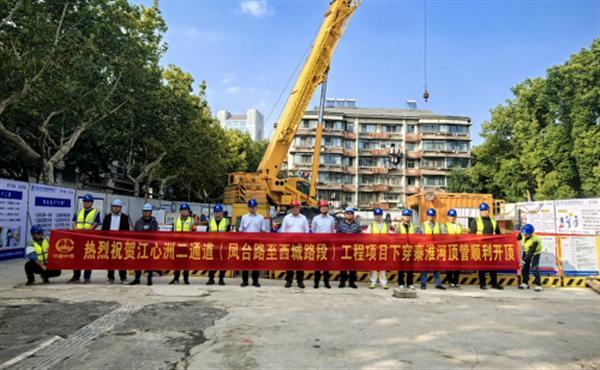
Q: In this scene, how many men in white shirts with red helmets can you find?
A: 2